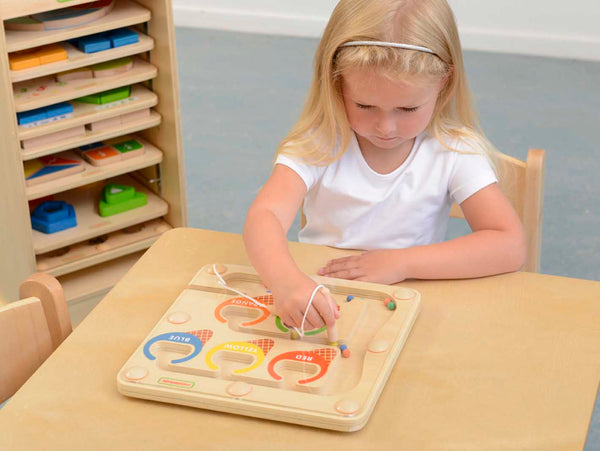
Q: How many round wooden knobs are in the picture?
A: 7